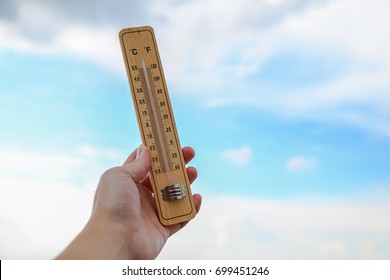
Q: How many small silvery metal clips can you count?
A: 1